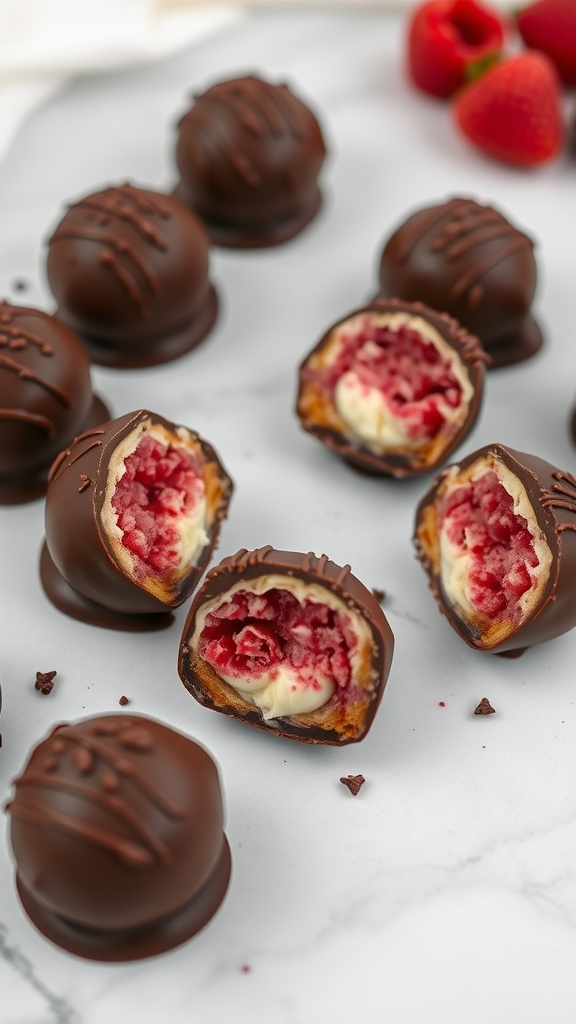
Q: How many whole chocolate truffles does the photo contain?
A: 5